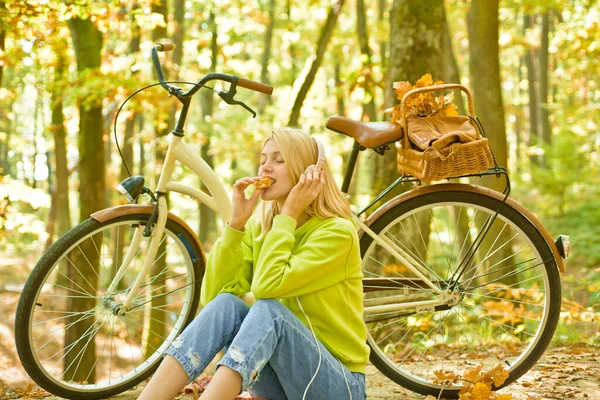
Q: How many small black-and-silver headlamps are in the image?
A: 1